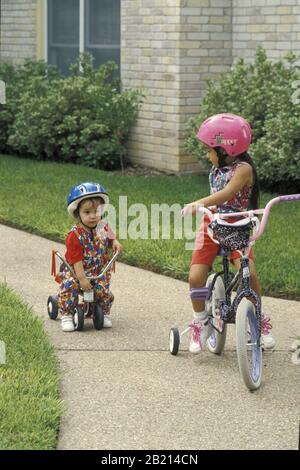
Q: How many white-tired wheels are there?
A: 2